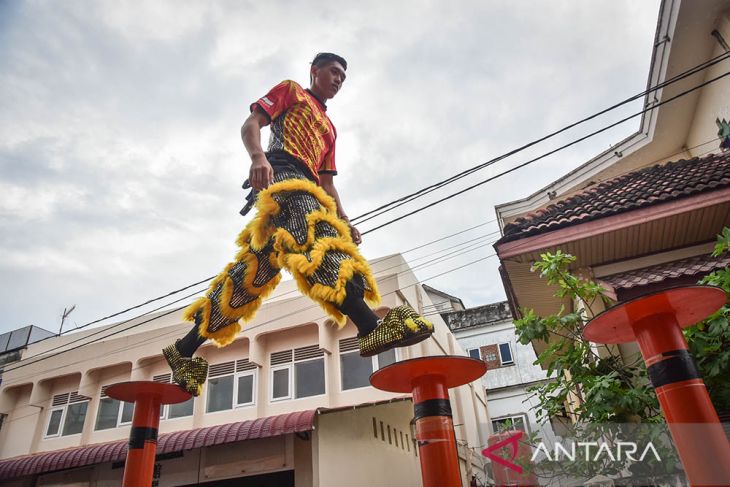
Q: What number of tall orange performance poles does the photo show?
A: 3